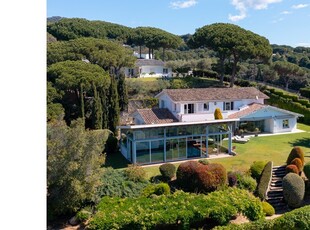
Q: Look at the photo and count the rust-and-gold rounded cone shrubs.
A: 3